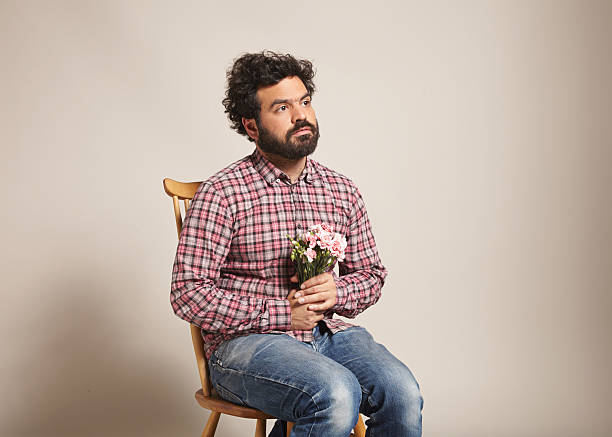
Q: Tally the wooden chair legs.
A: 4